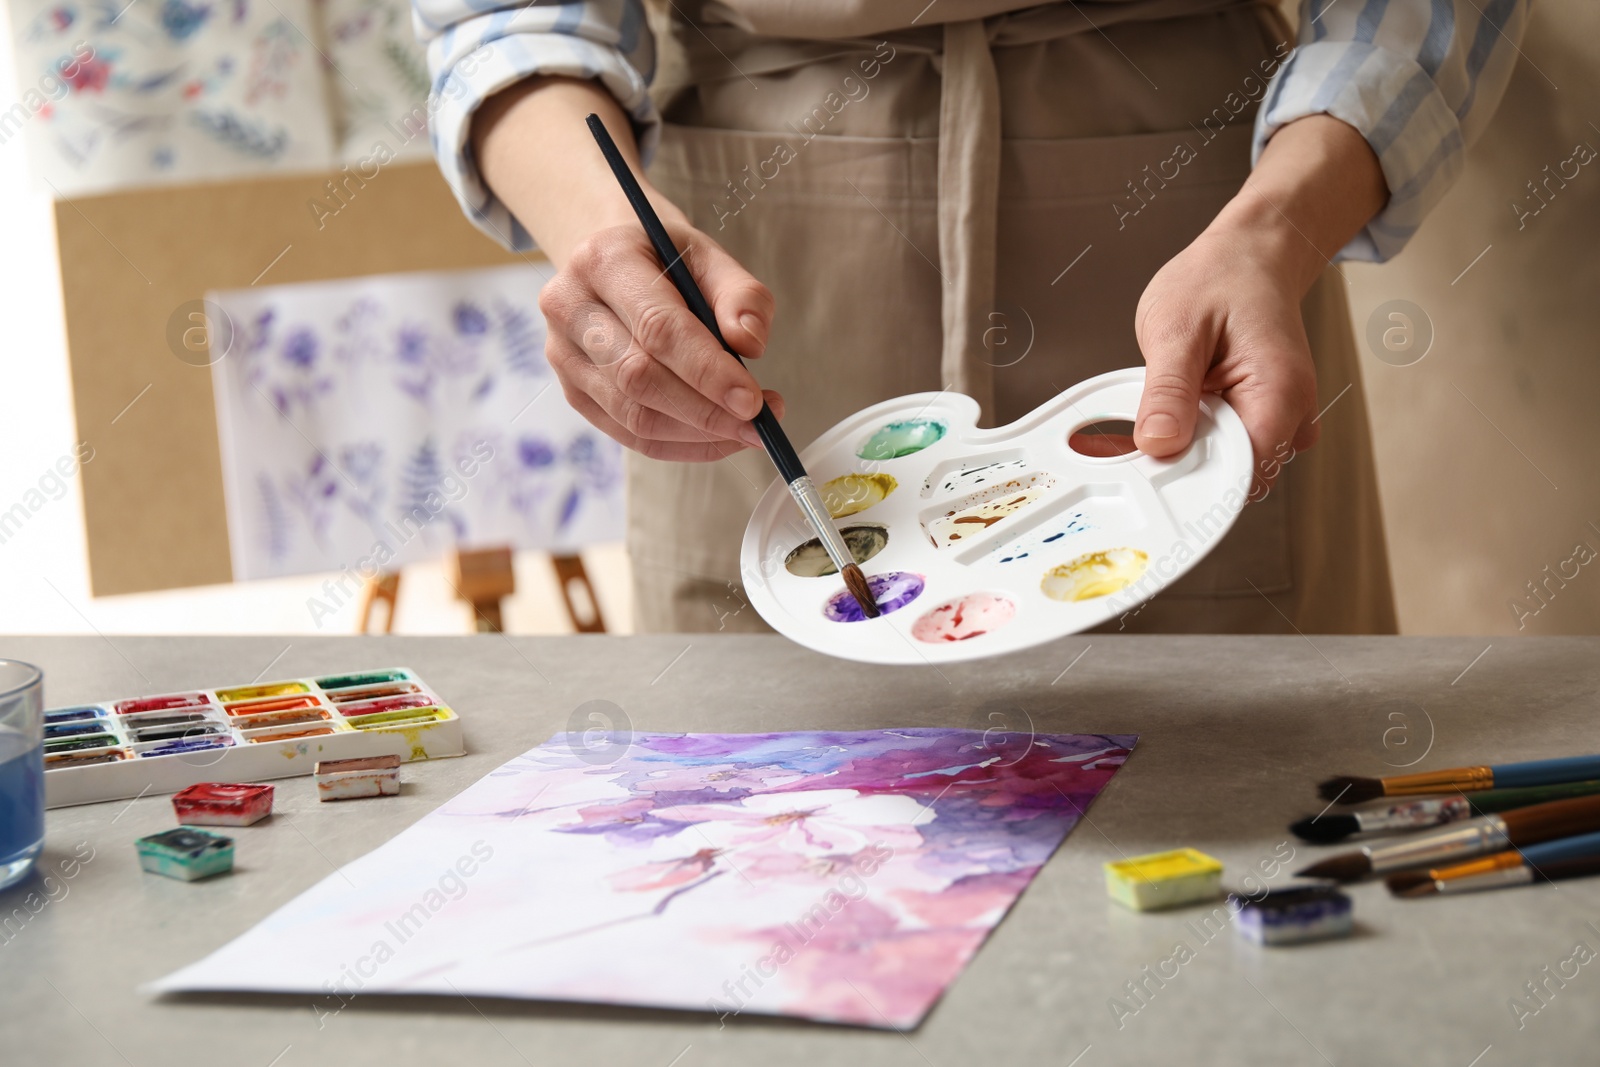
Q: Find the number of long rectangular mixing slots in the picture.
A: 3